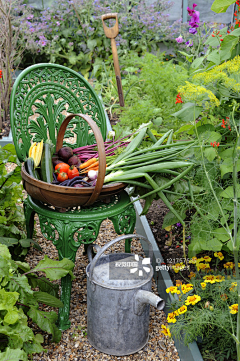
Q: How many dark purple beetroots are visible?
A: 3